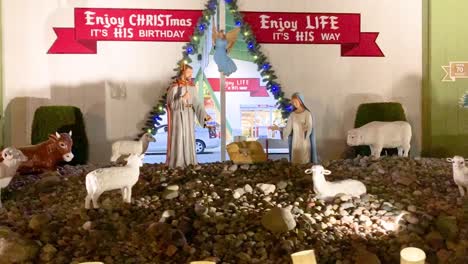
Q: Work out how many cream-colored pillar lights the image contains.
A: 4